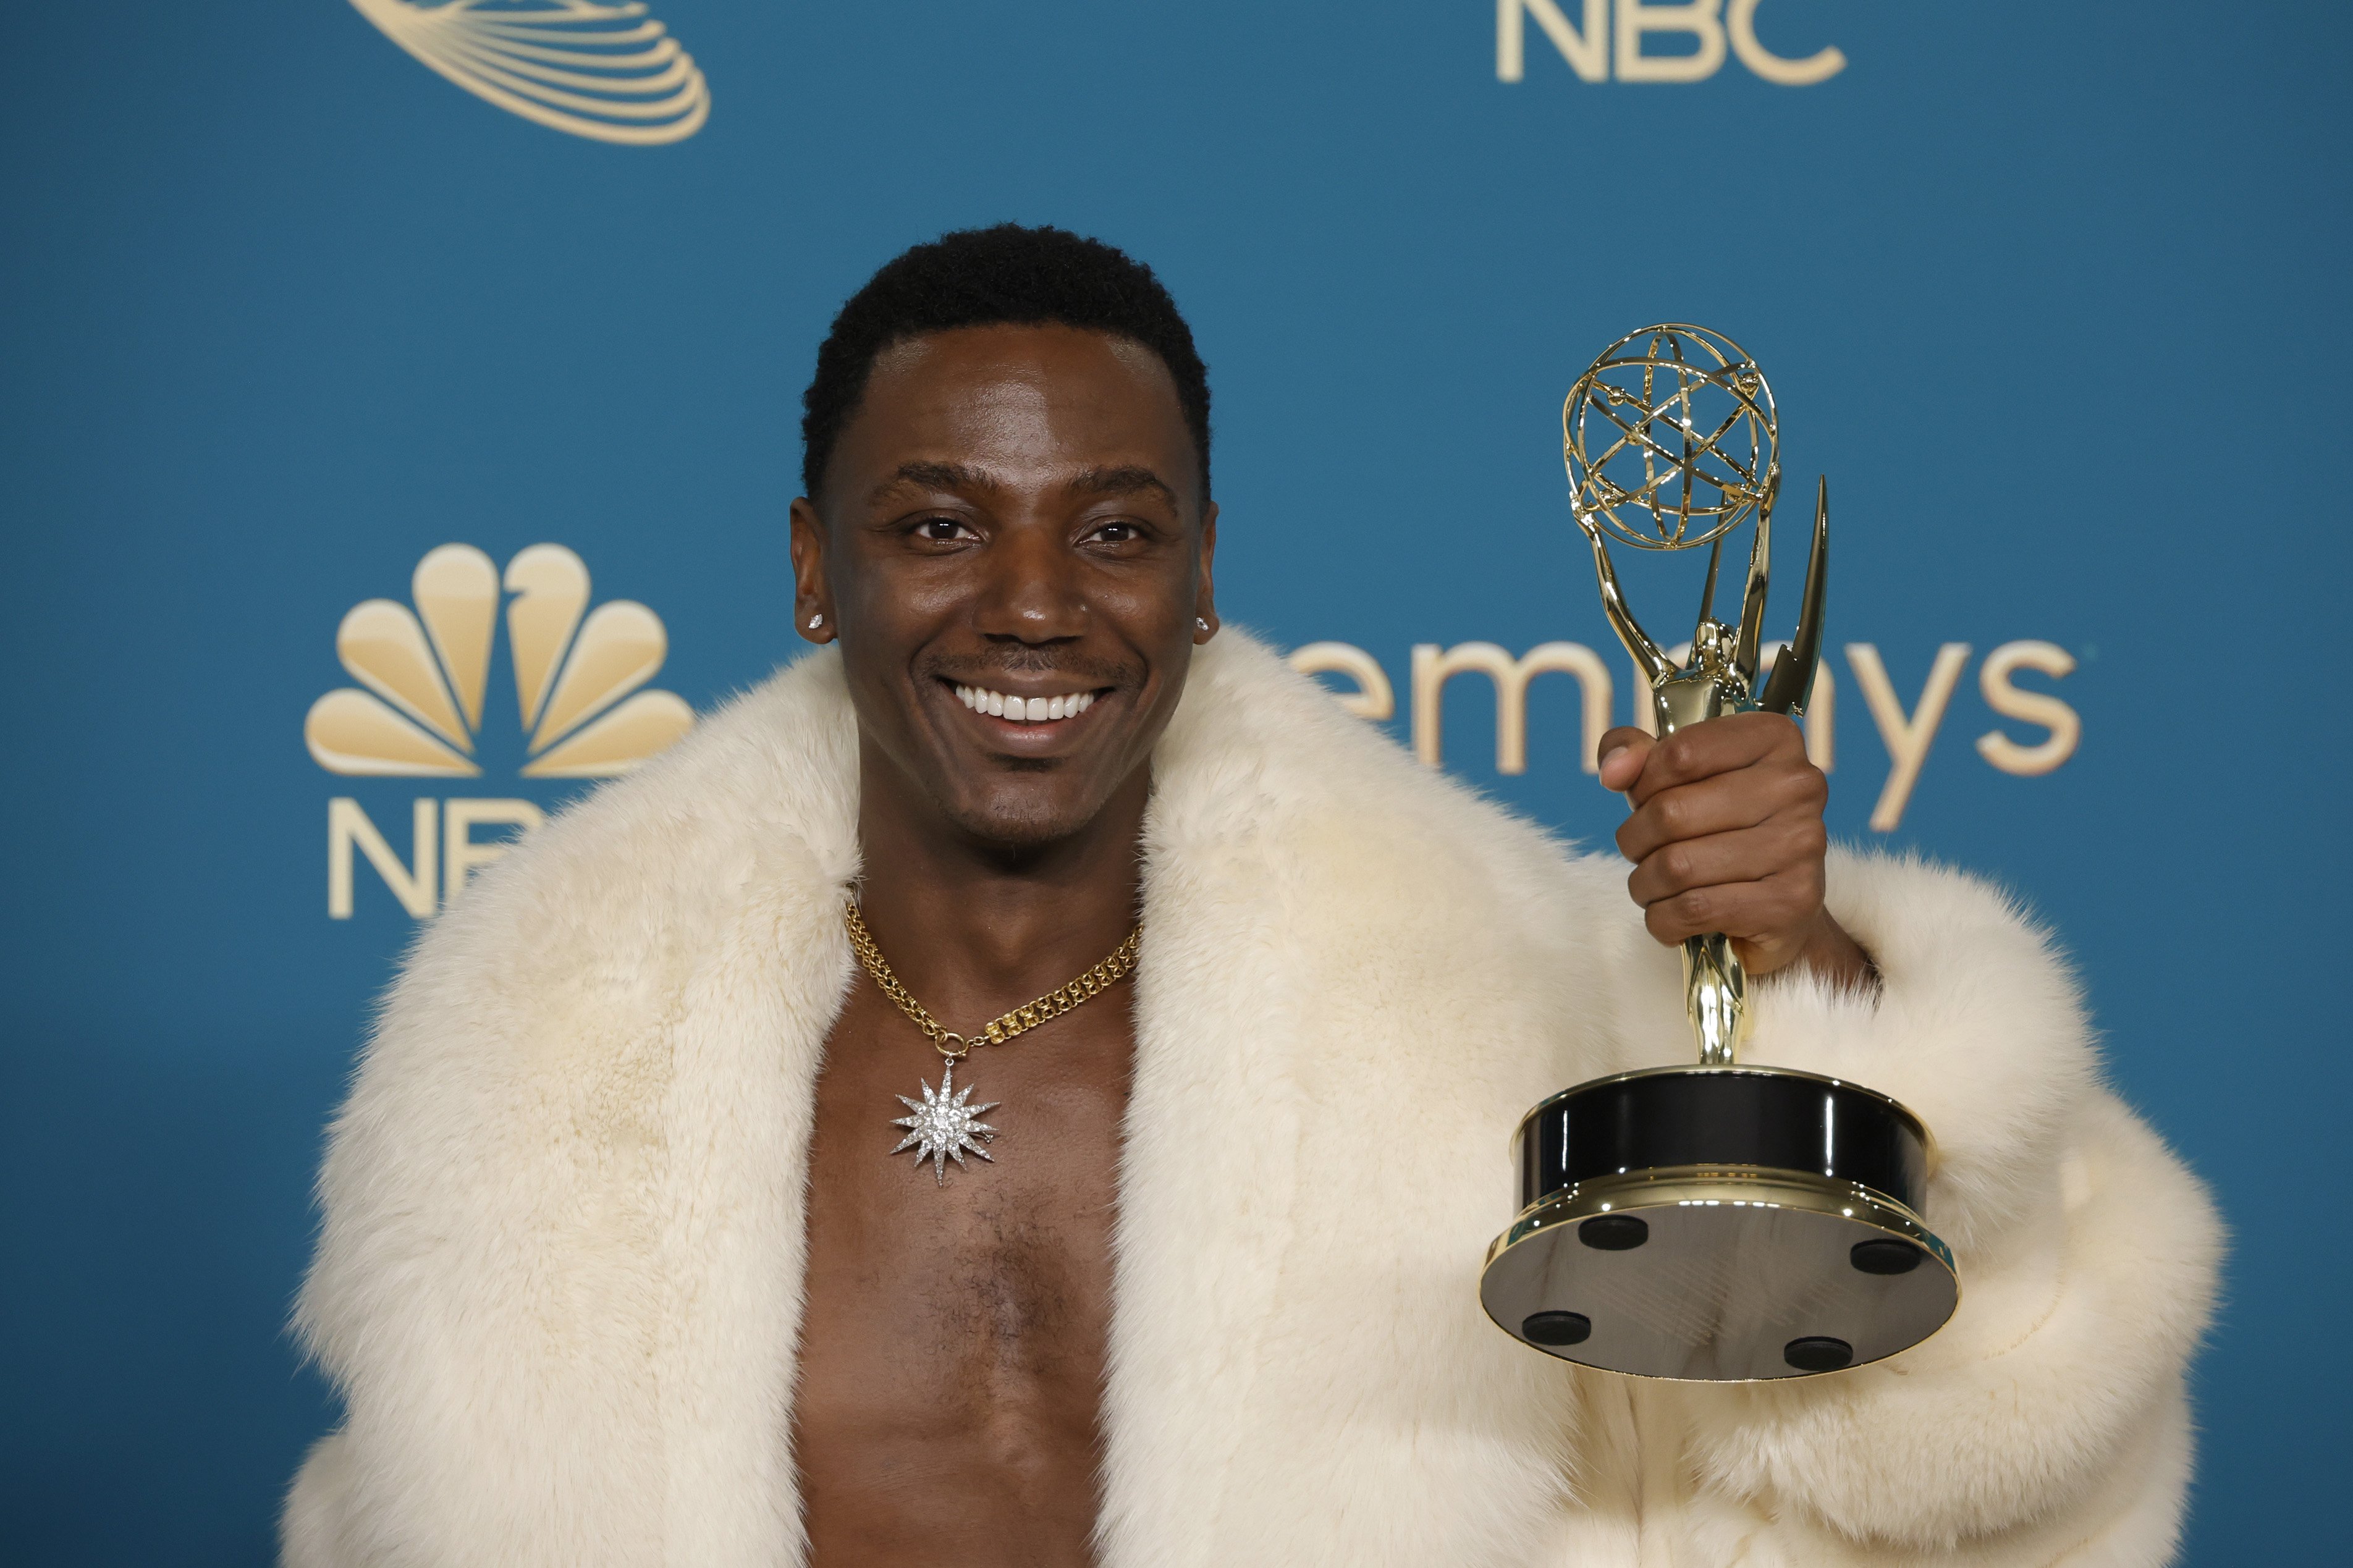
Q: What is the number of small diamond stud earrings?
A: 2